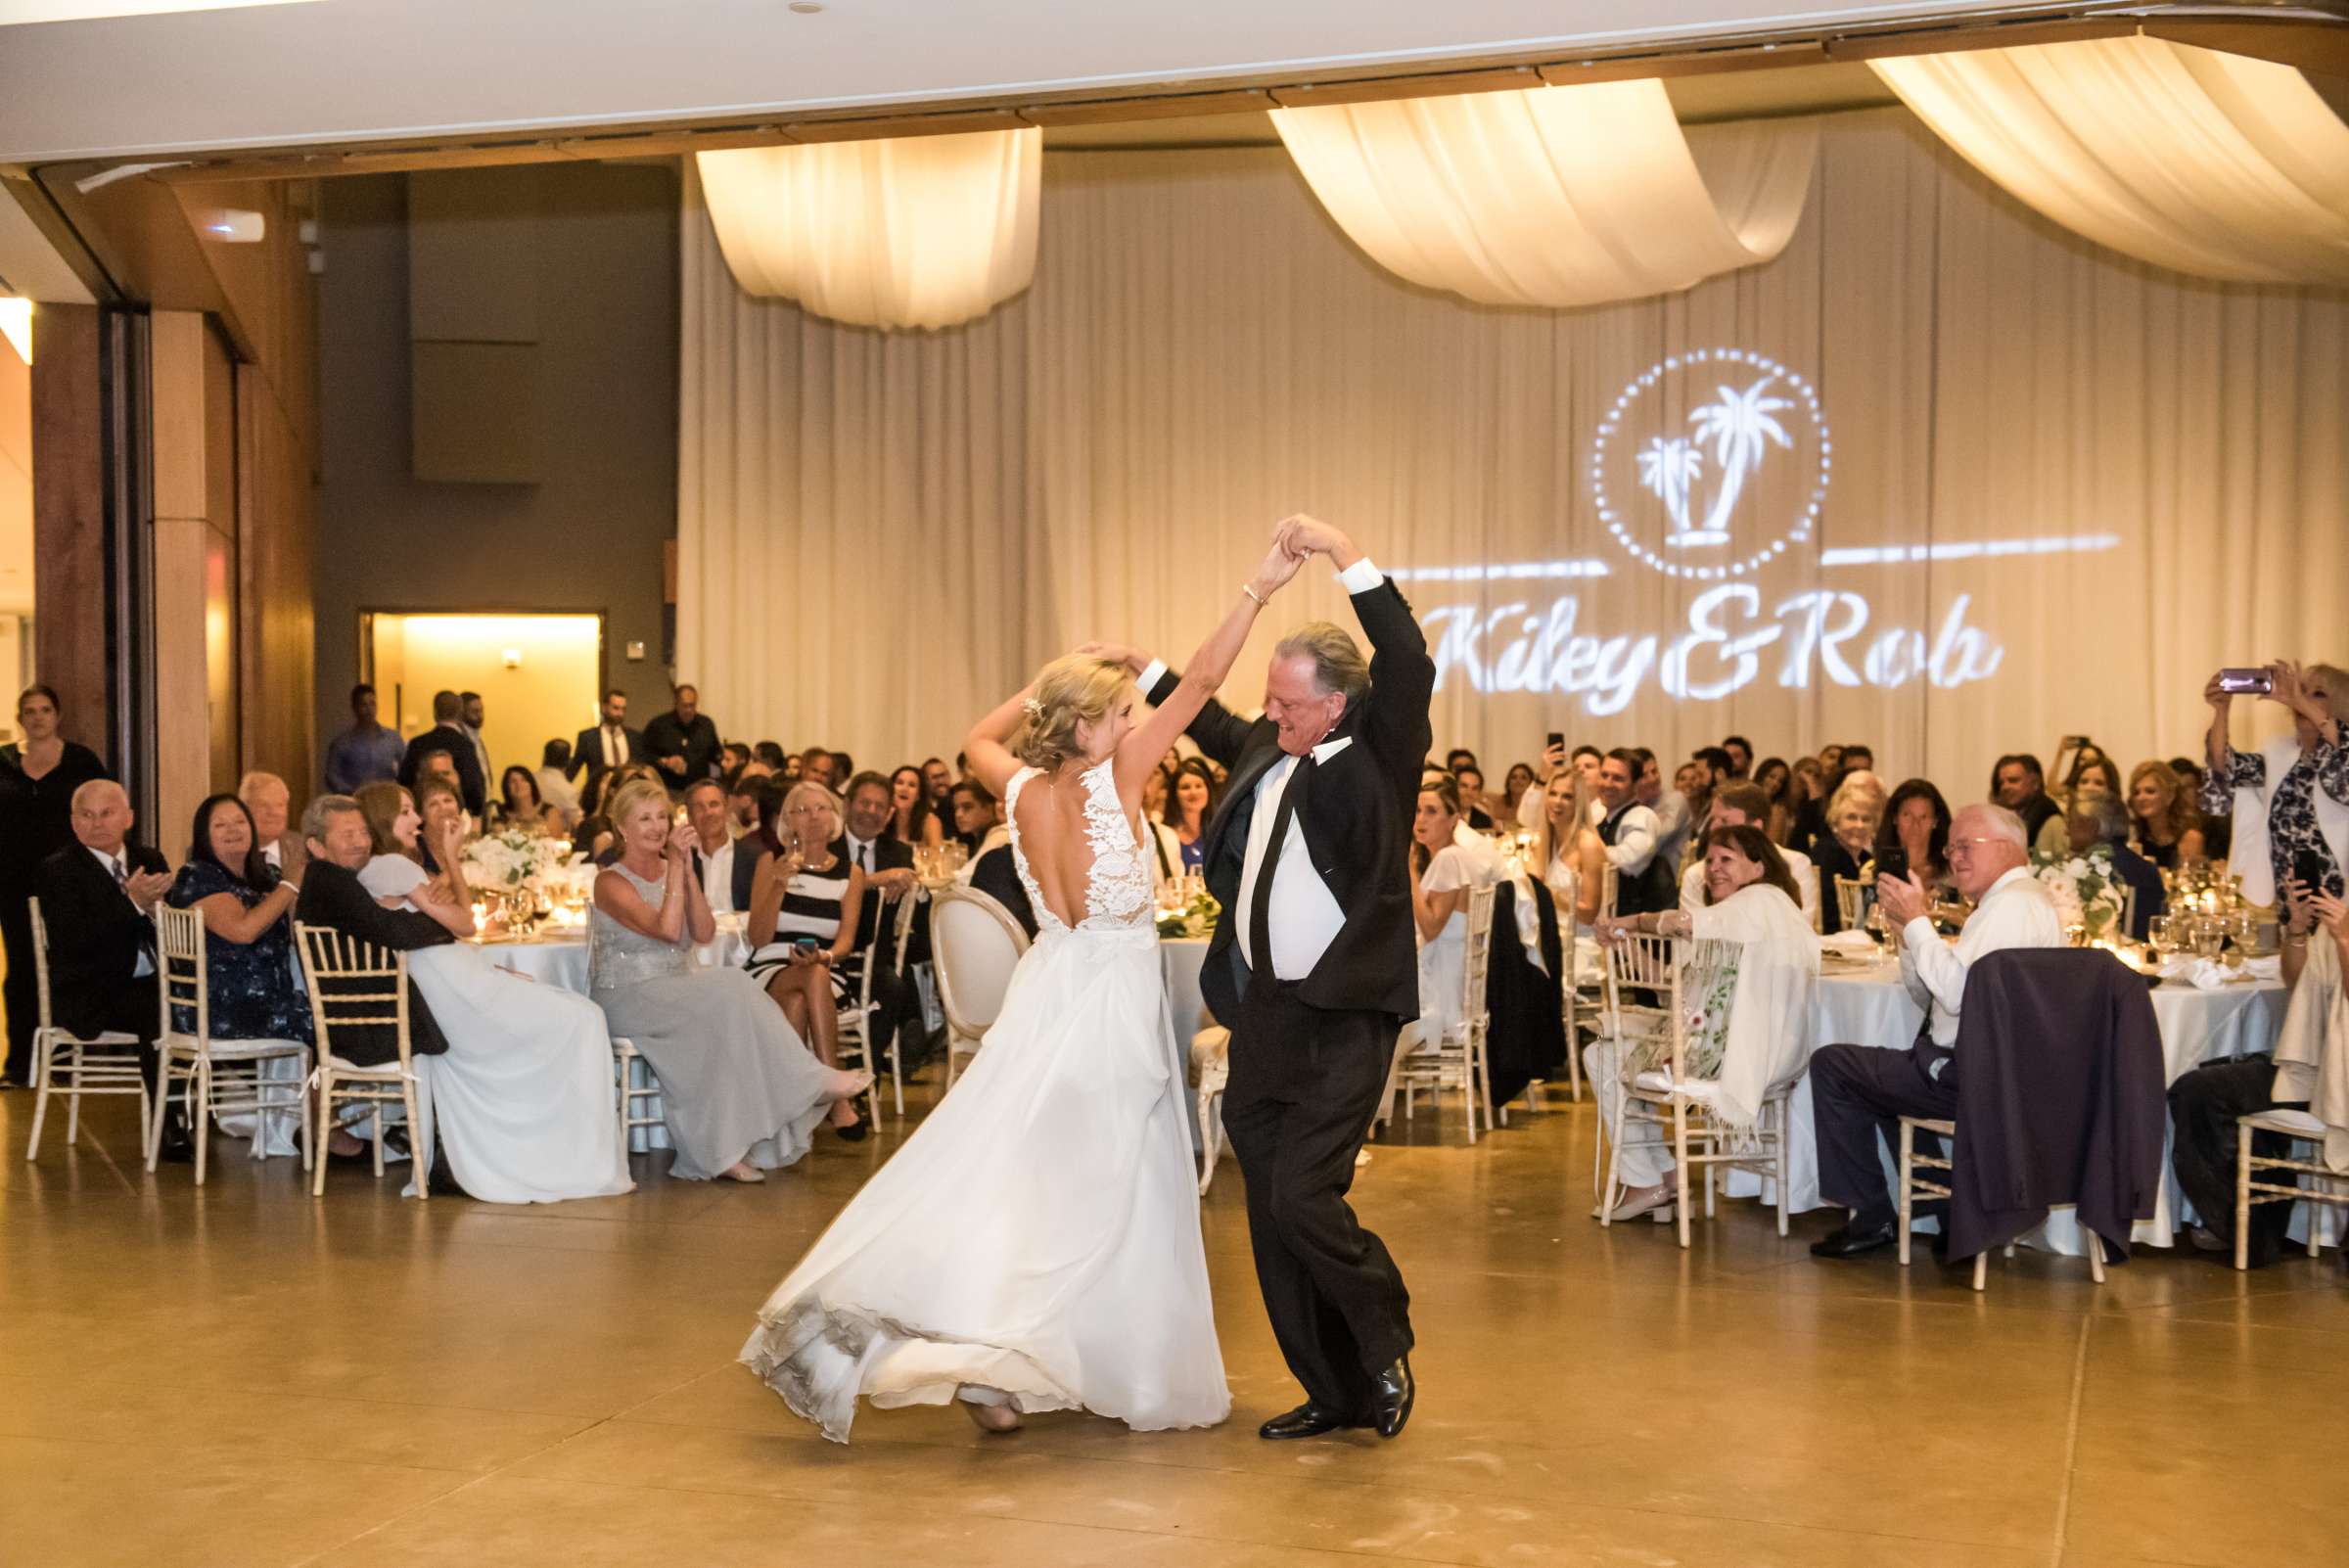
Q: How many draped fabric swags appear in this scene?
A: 3